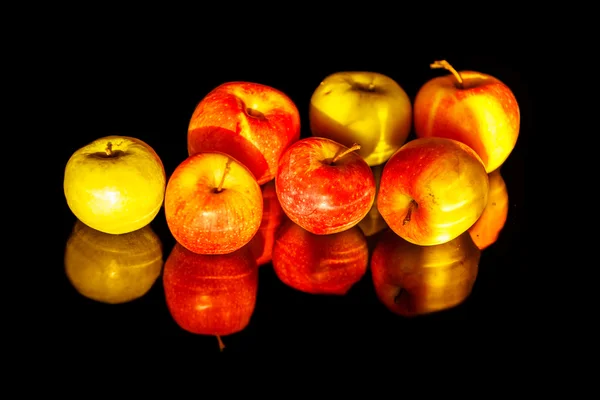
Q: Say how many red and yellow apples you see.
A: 7